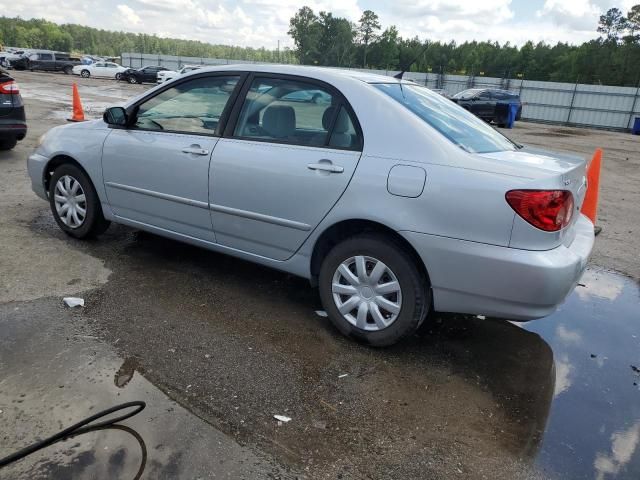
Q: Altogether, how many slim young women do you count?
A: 0